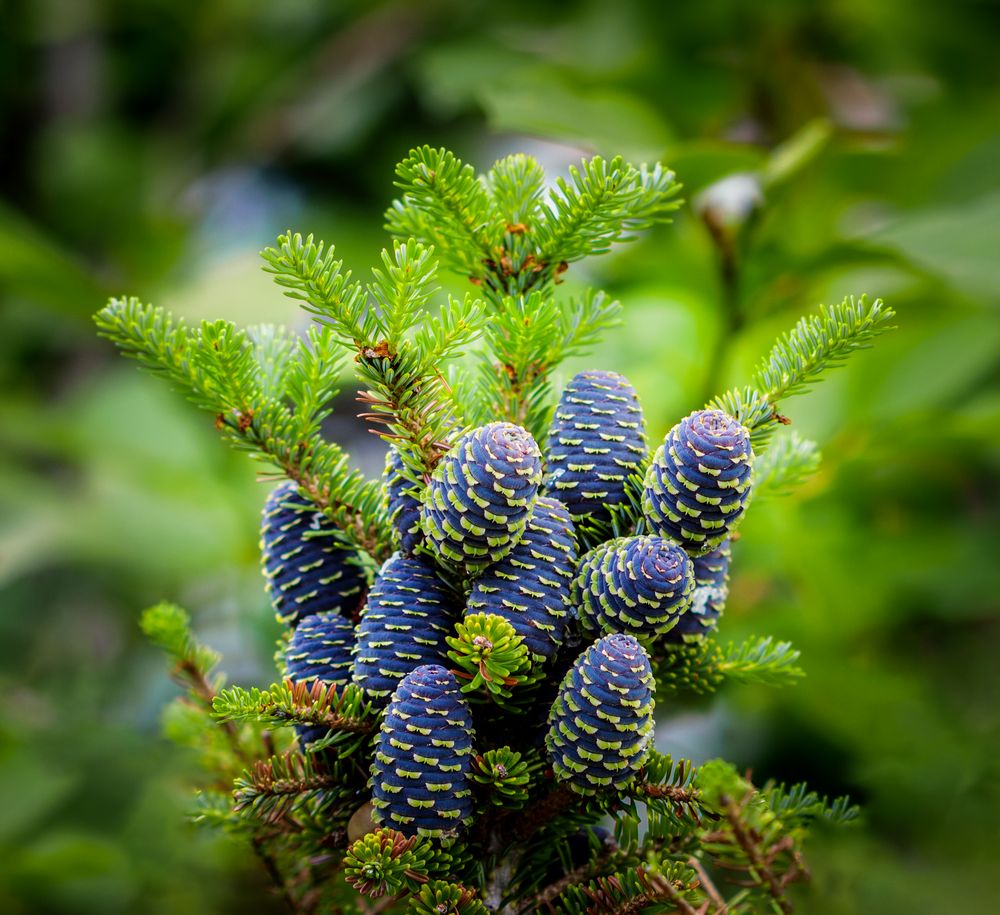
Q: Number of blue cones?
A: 12